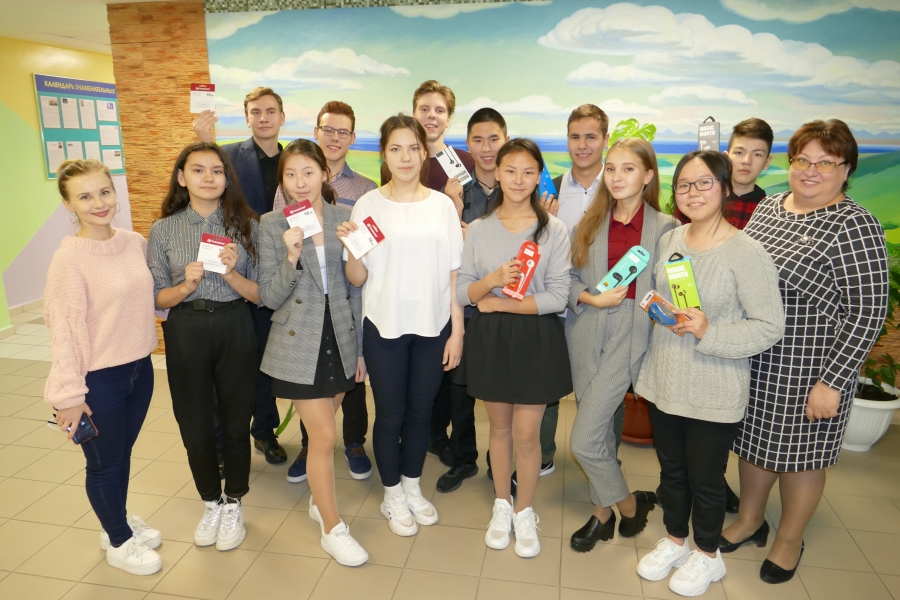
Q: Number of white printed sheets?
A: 9